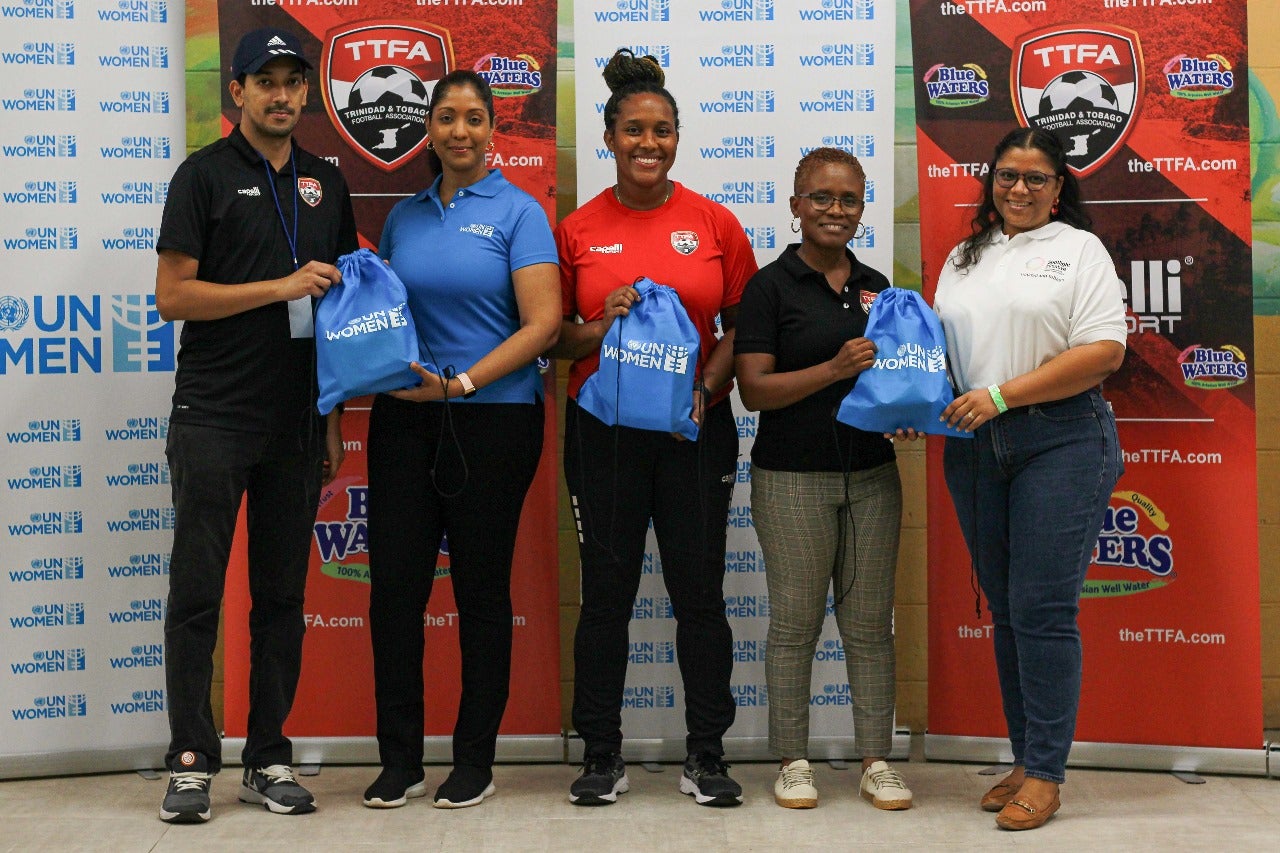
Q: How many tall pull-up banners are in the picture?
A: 4